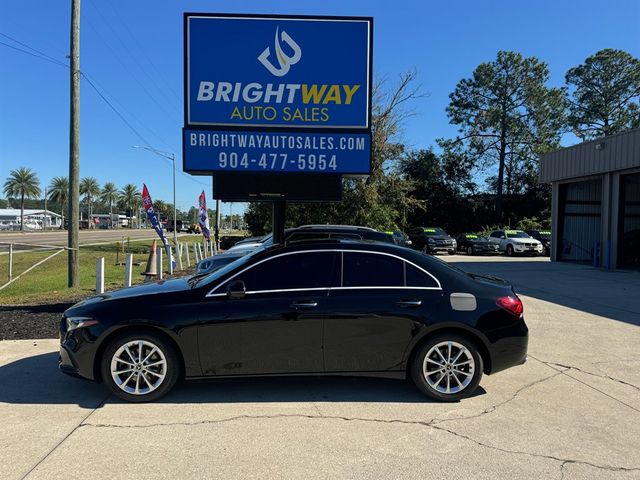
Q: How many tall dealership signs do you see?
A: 1